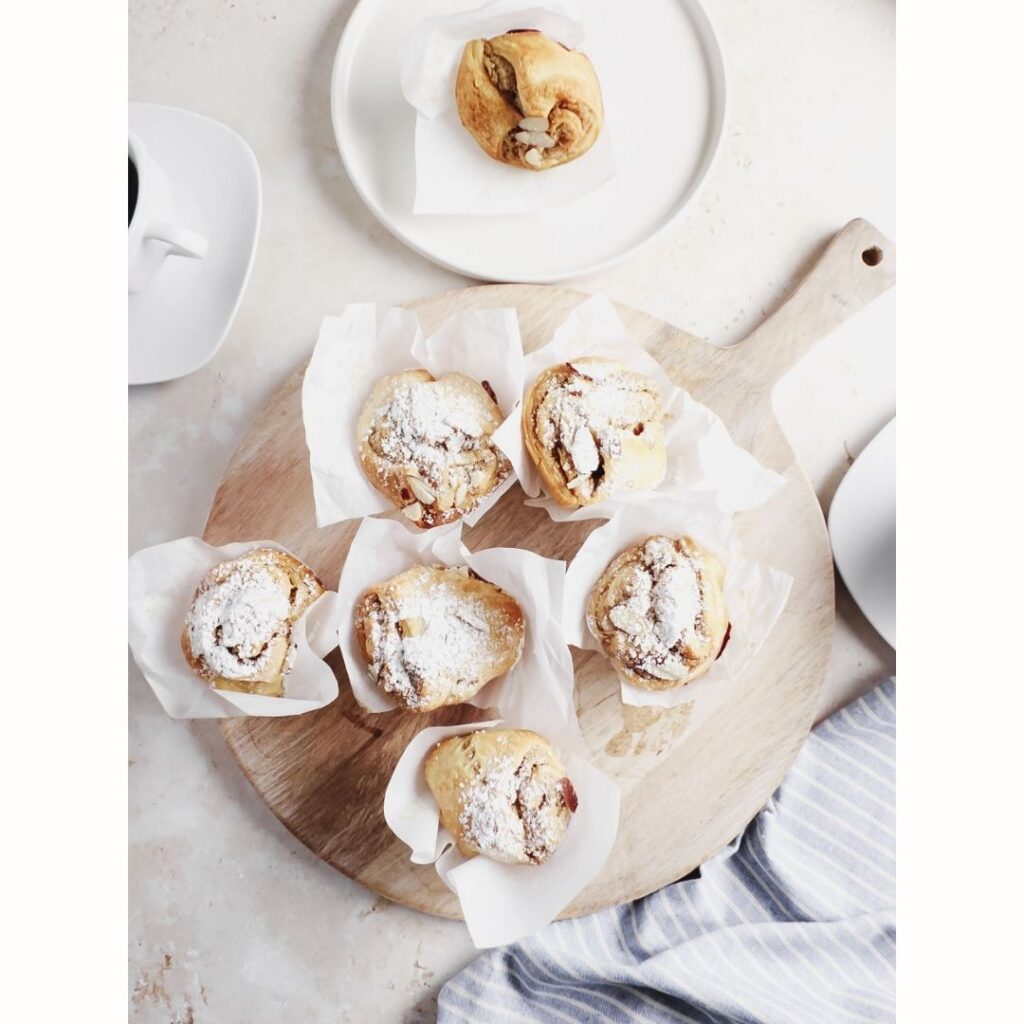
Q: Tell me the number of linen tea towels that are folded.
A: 1